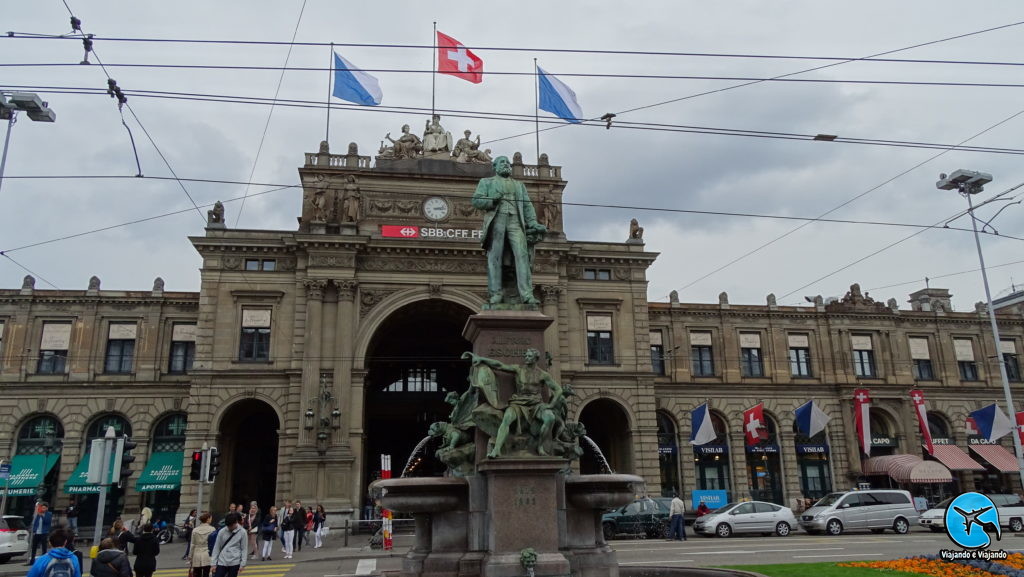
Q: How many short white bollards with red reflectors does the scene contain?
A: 0